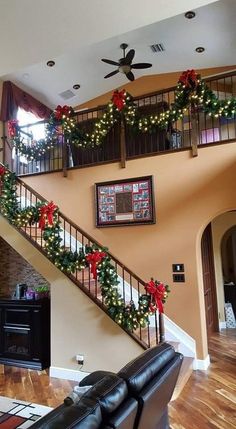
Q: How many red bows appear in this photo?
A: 8